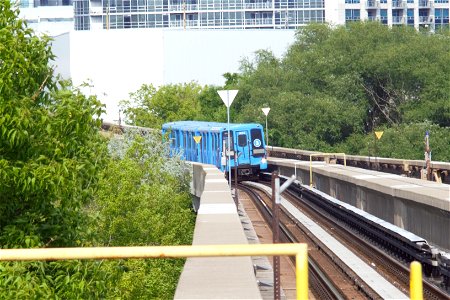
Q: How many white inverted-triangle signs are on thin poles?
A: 2